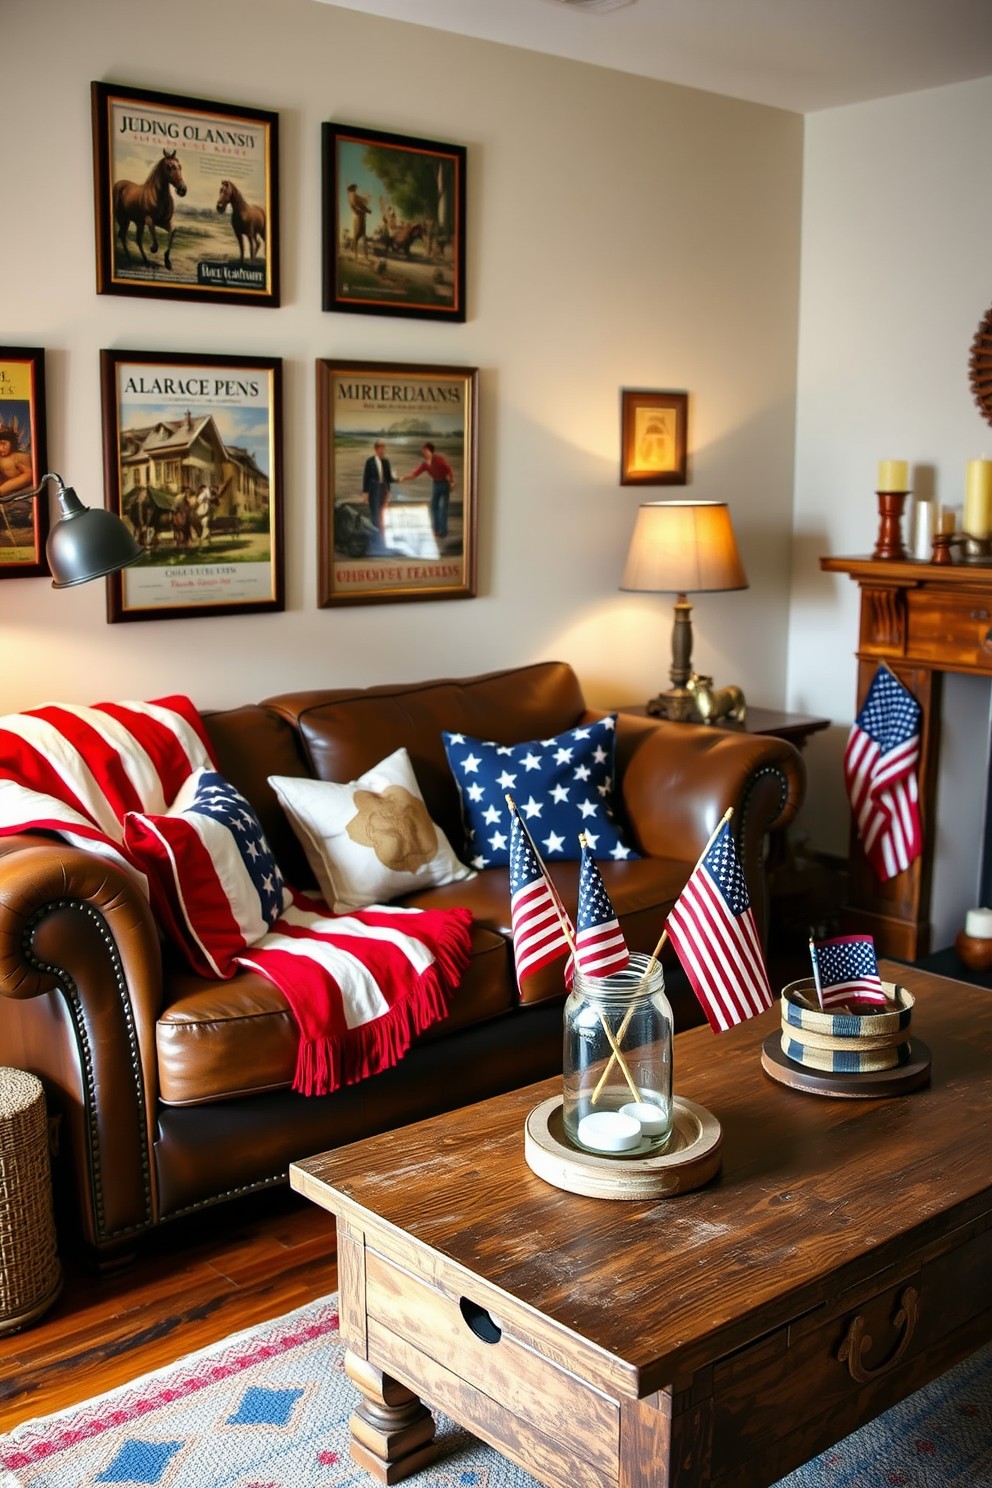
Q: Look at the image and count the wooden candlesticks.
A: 2